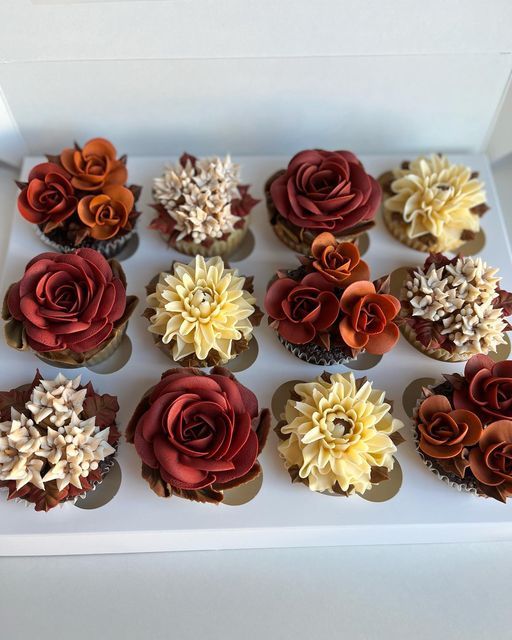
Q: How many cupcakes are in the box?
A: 12